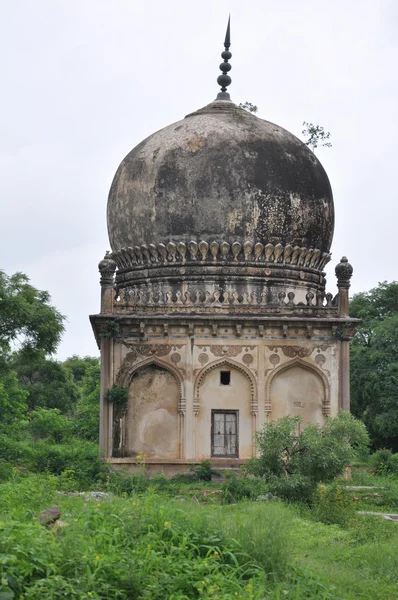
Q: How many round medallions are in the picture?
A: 6